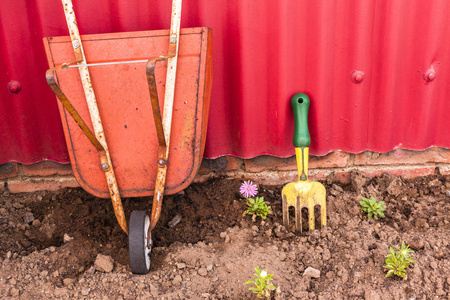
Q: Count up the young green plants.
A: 4